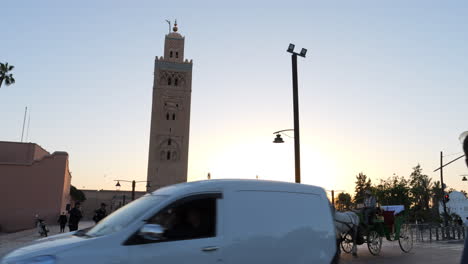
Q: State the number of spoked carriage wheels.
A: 3